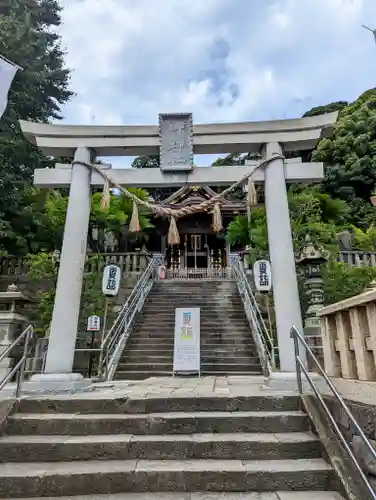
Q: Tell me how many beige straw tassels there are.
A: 5